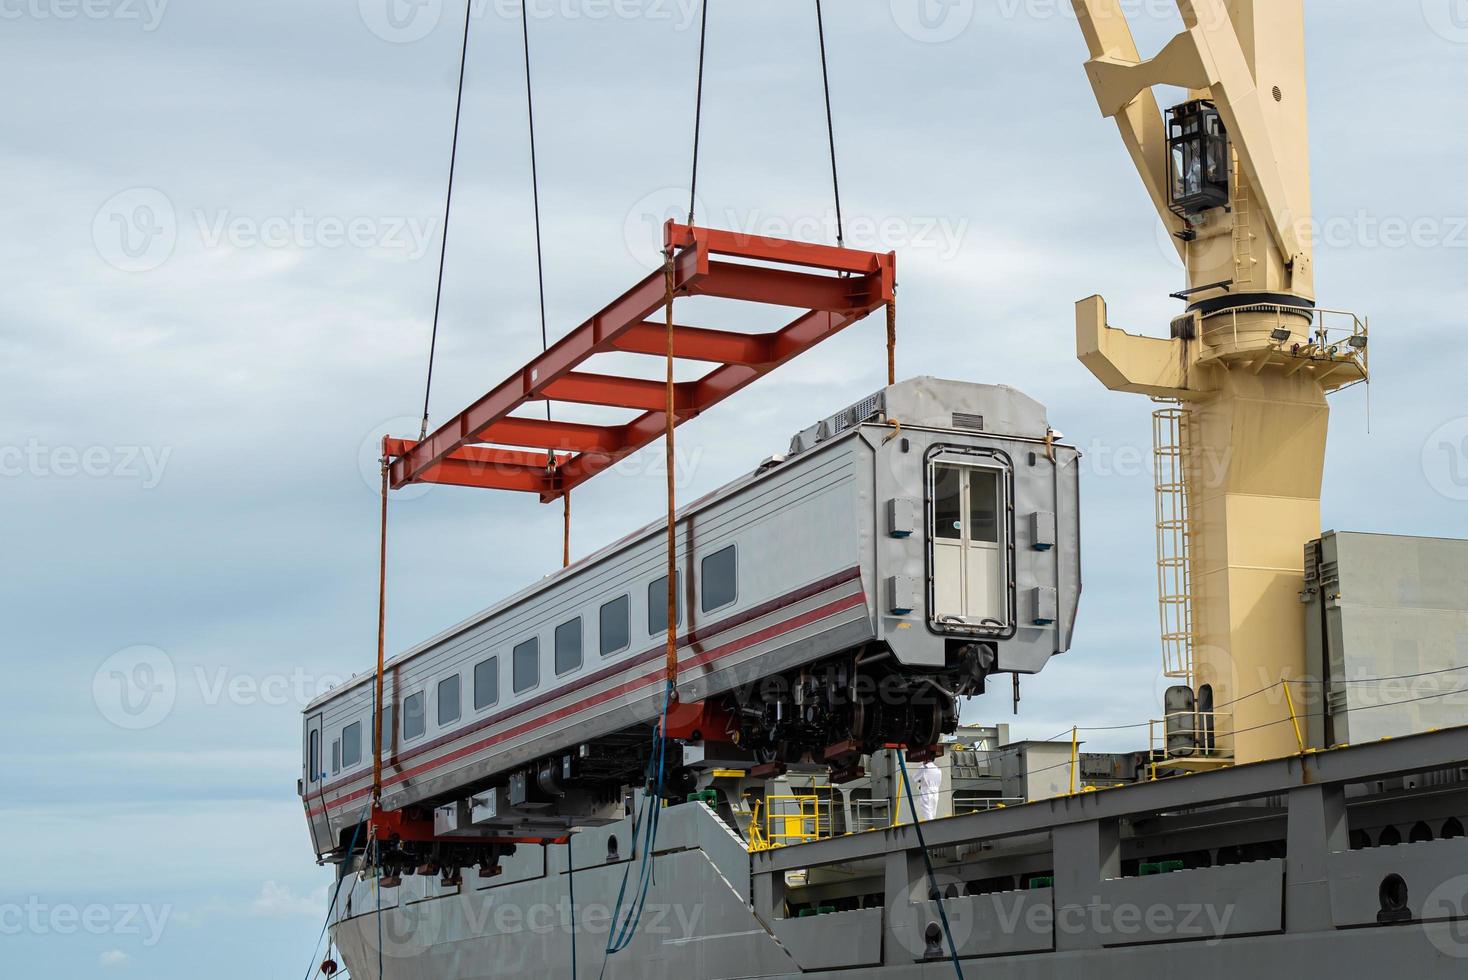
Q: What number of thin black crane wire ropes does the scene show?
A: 4